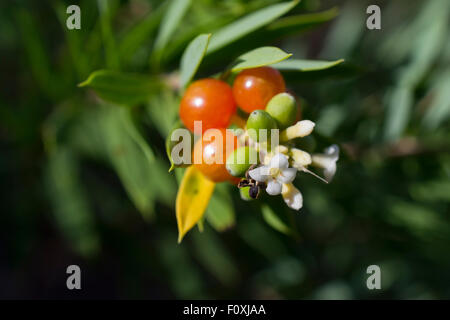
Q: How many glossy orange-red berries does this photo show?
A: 3